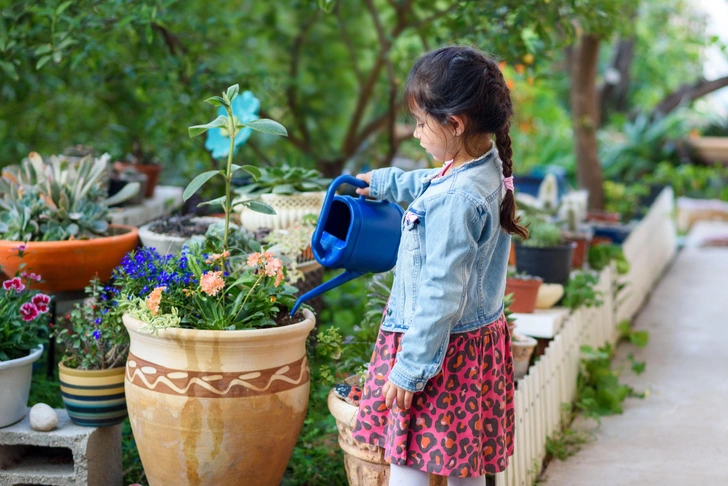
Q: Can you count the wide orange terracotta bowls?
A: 1